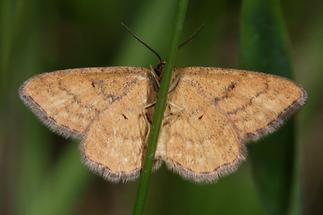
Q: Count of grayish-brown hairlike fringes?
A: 4